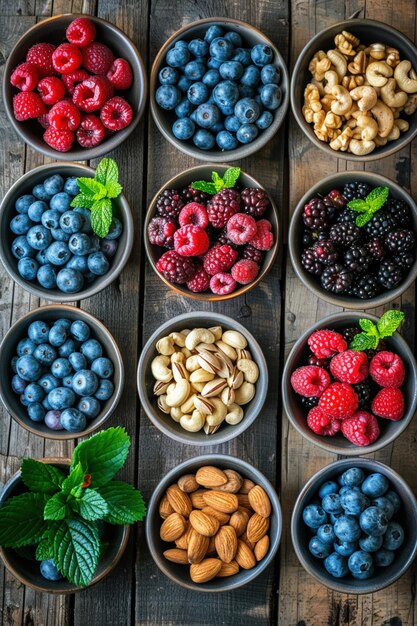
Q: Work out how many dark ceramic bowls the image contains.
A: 12